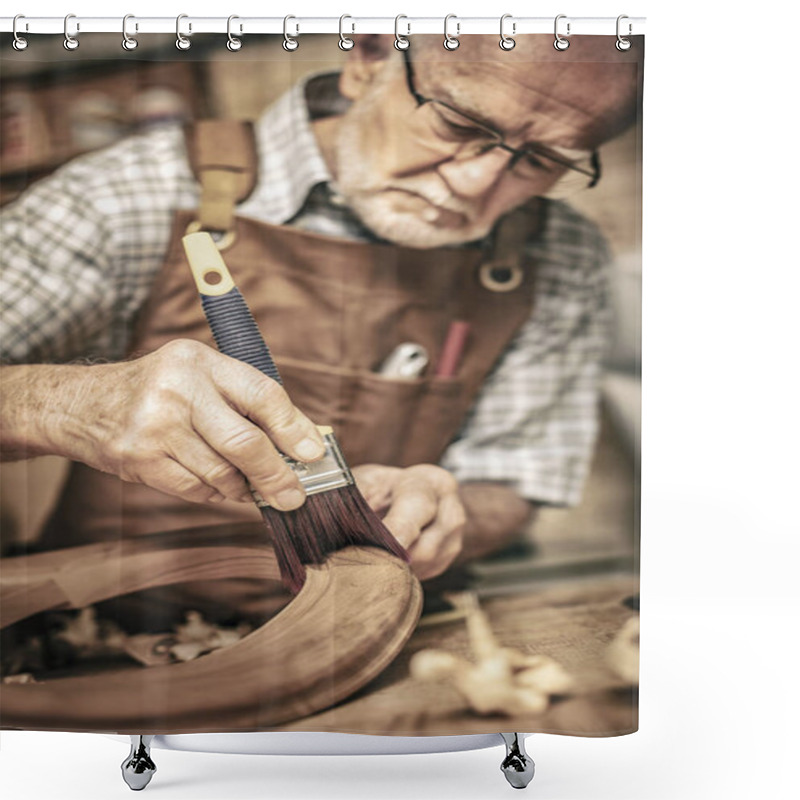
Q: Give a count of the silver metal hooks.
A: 12